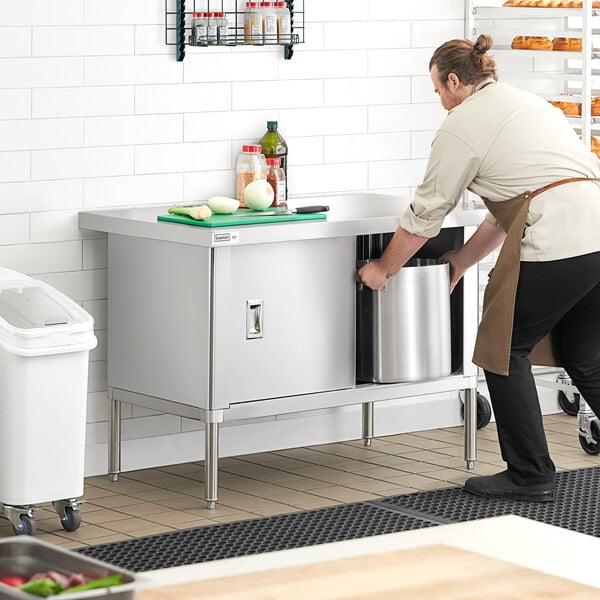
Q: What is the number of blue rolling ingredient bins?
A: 0